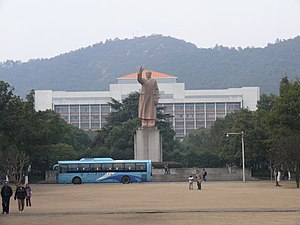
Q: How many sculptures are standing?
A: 1